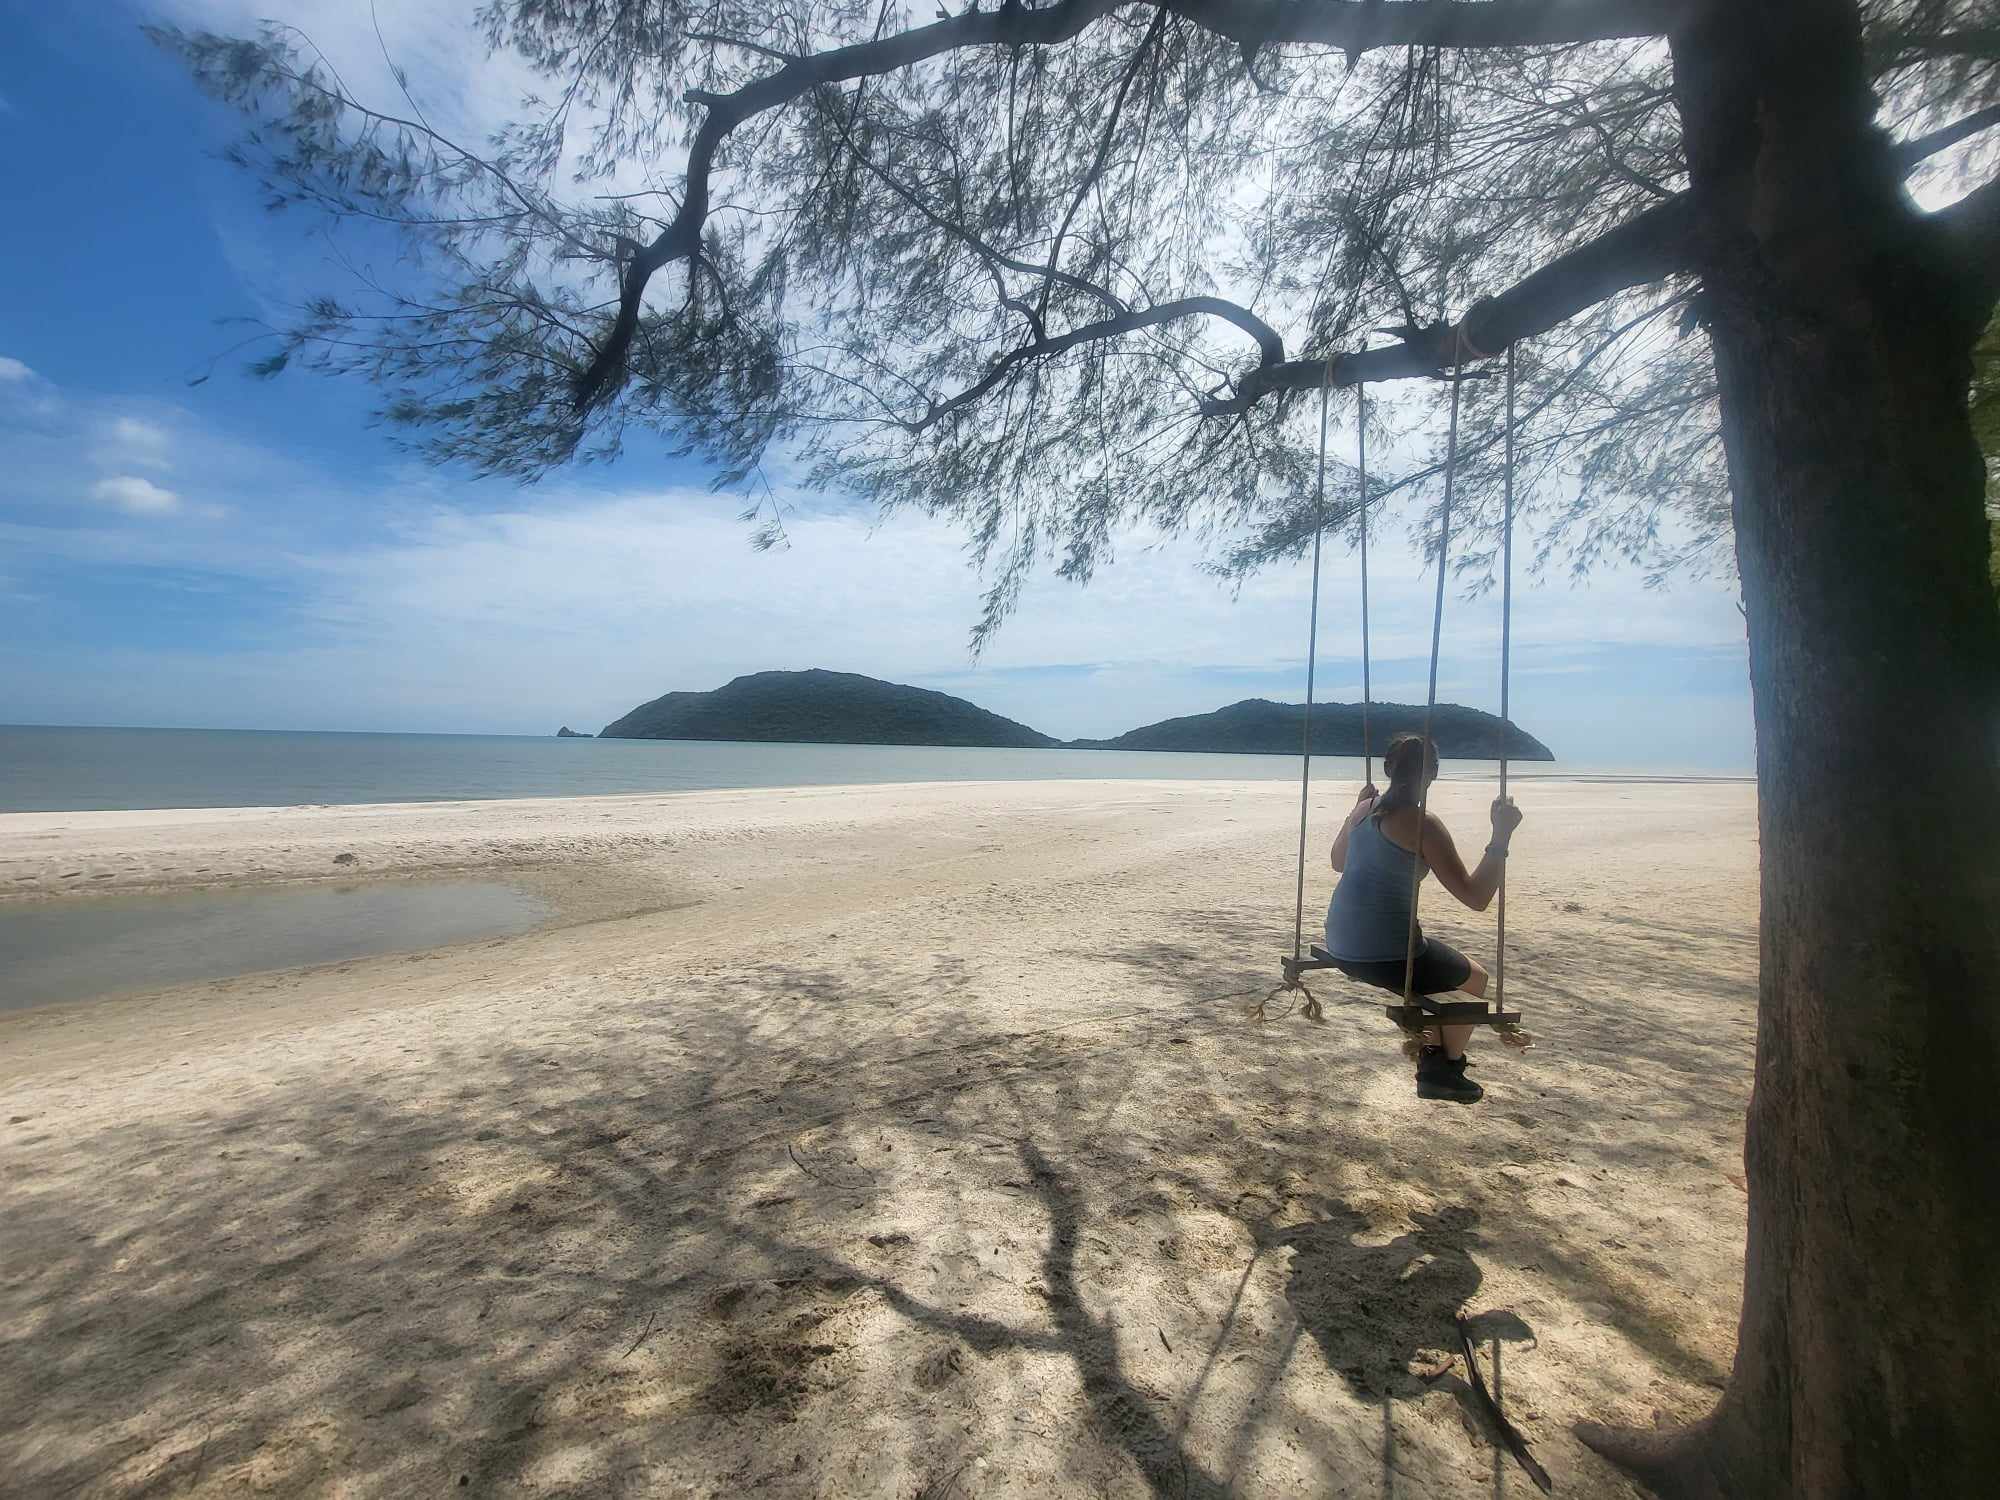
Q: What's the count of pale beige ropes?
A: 4